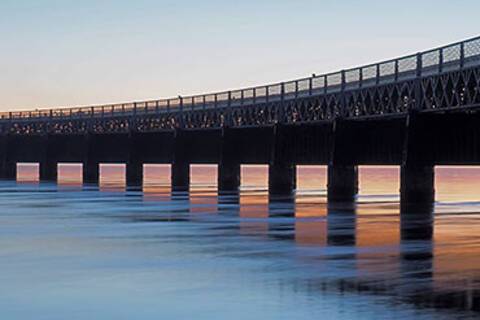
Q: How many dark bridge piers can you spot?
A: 9